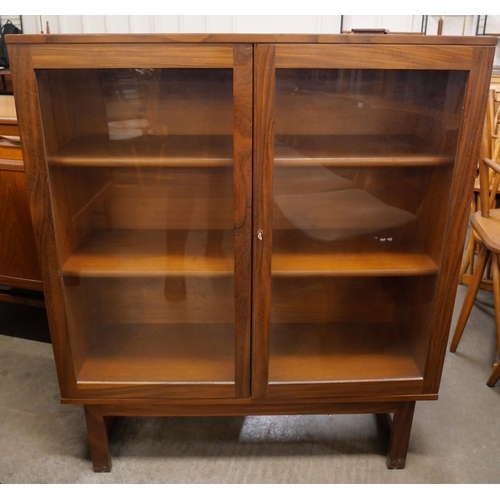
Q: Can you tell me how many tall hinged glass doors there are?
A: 2